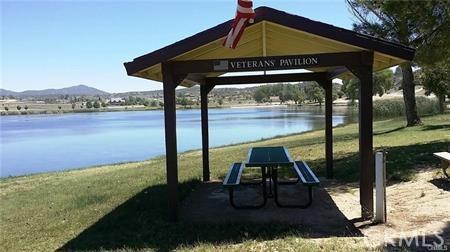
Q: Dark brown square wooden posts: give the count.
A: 4